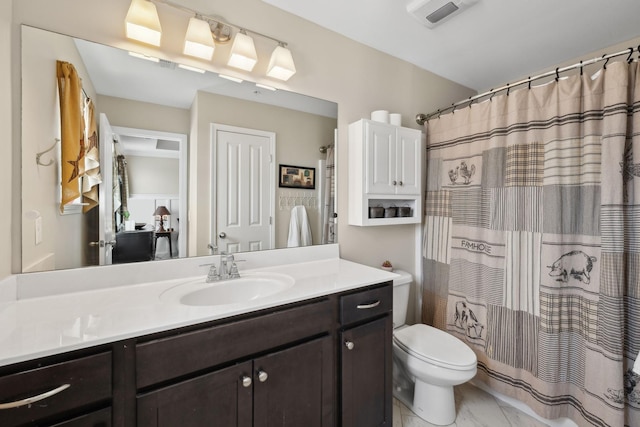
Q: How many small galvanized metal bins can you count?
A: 3